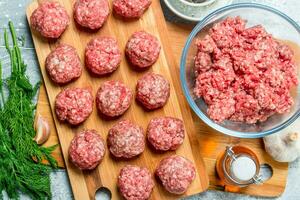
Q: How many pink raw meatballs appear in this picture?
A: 14